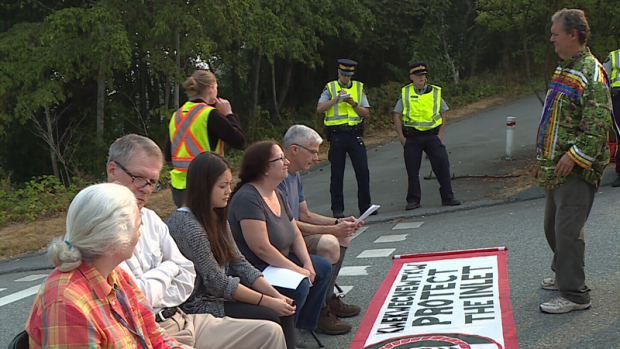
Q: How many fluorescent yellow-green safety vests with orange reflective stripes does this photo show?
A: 1